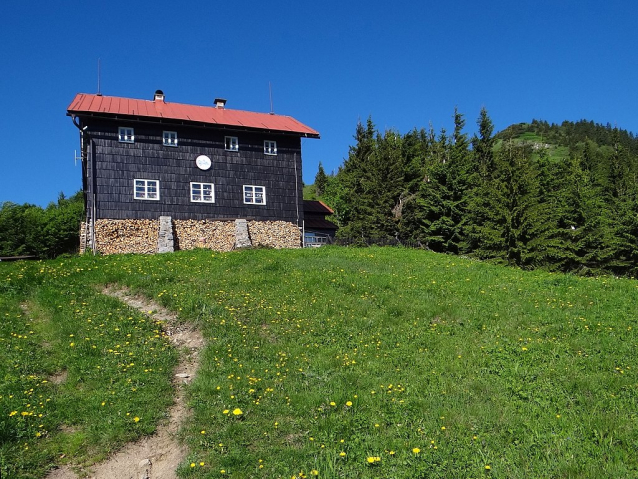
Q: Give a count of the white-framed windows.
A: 7